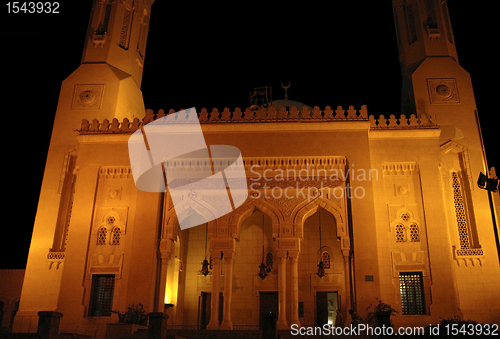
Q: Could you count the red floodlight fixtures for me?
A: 0